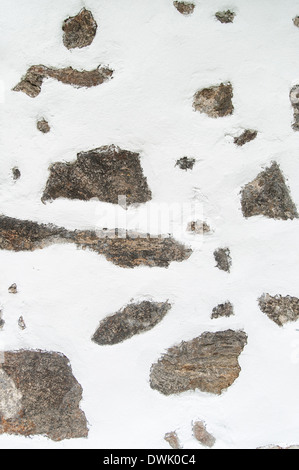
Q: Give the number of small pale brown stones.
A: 2